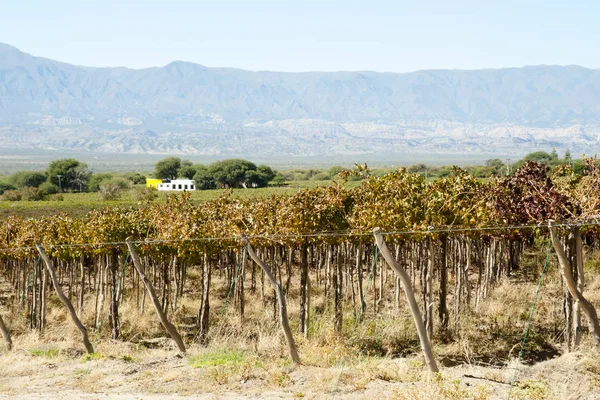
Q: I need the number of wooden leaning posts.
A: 6